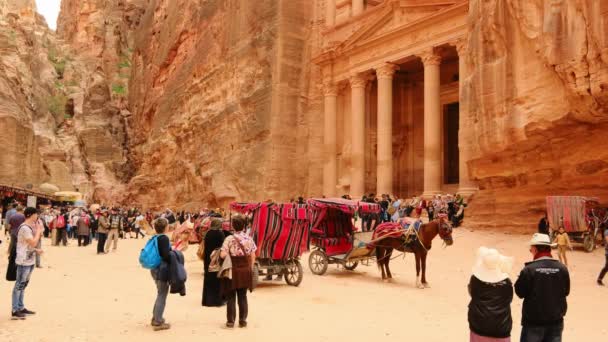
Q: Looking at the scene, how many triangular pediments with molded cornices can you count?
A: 1